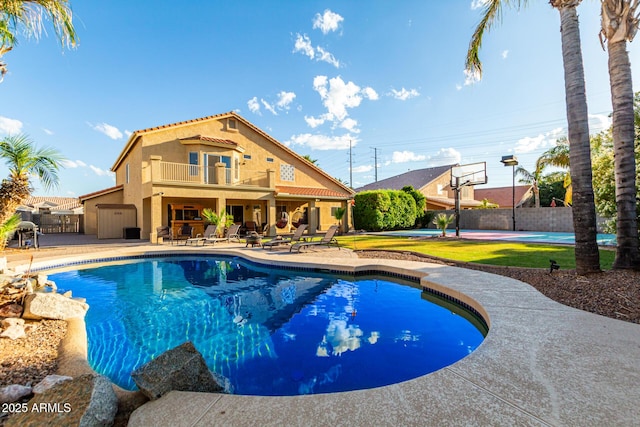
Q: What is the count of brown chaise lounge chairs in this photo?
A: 4